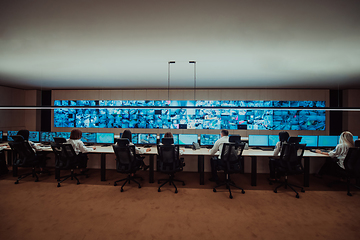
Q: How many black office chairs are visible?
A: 7